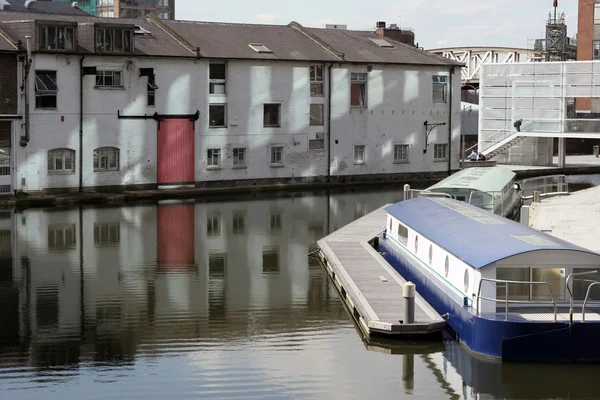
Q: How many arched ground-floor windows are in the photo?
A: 2